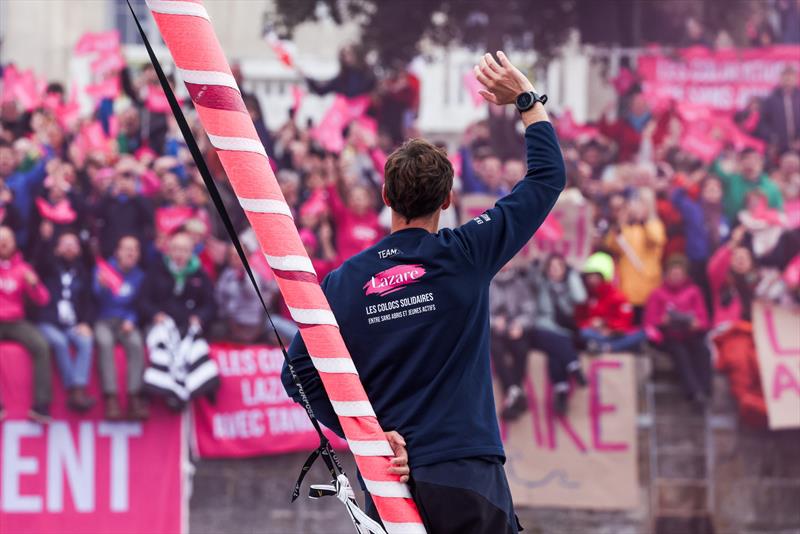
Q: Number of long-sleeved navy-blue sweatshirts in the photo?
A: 1